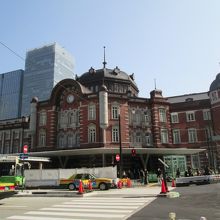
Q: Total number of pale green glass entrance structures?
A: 1